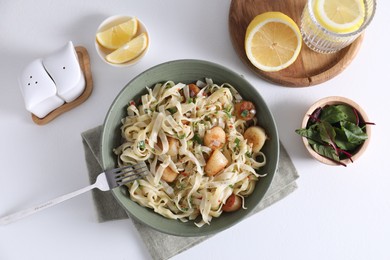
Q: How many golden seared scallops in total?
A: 8